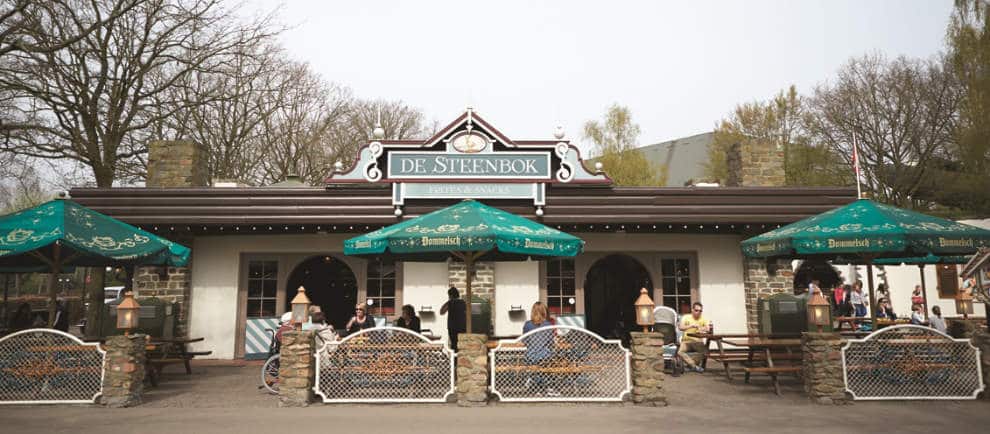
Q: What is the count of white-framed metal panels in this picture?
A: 4